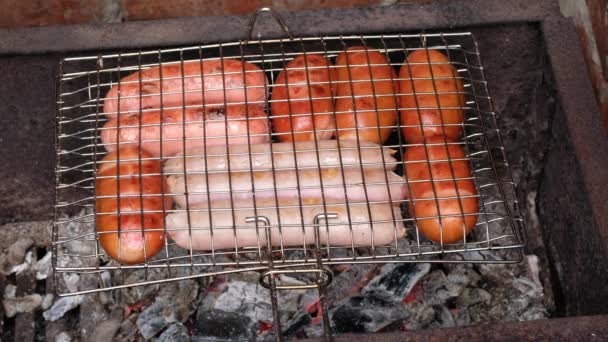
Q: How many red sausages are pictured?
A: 5